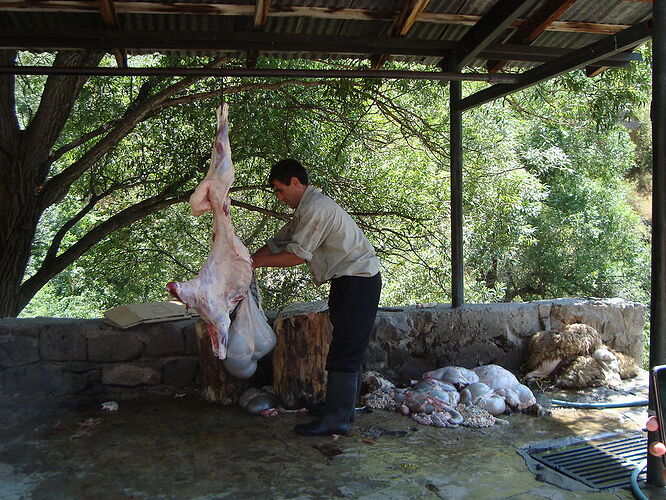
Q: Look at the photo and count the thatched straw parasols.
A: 0